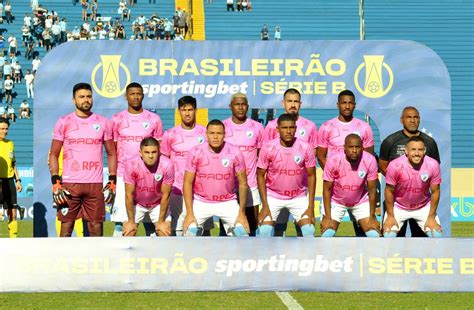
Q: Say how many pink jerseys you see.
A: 11